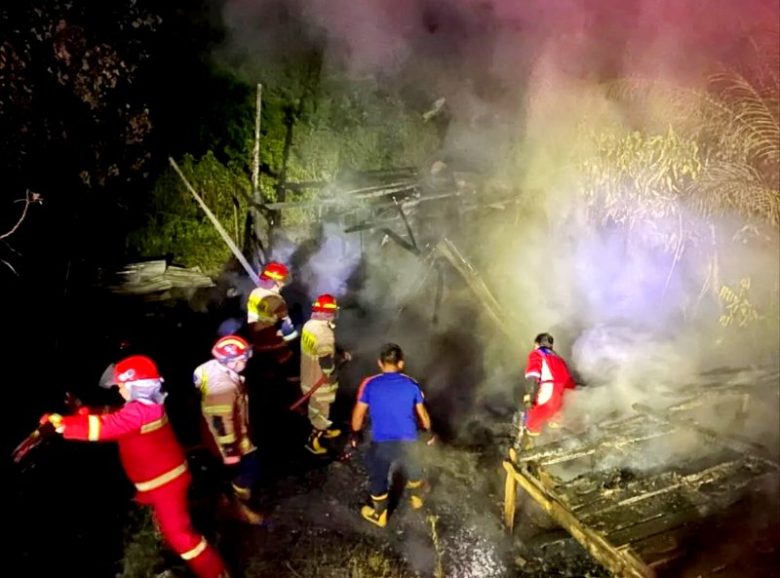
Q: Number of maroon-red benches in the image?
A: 0